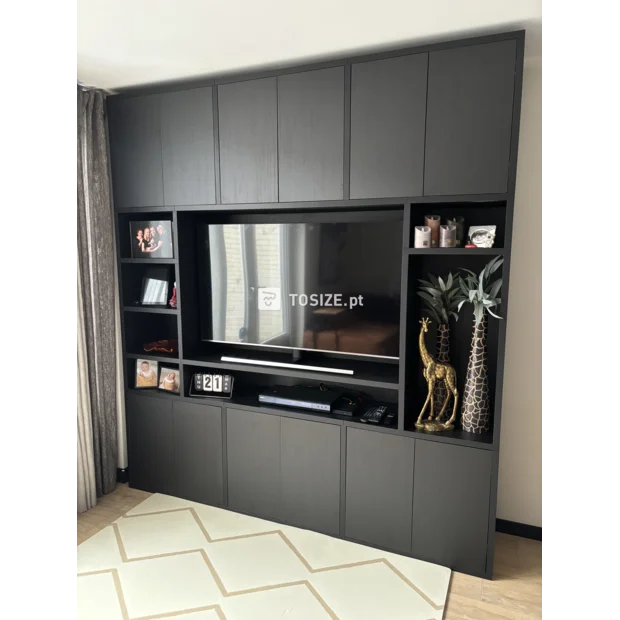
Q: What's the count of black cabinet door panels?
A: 12